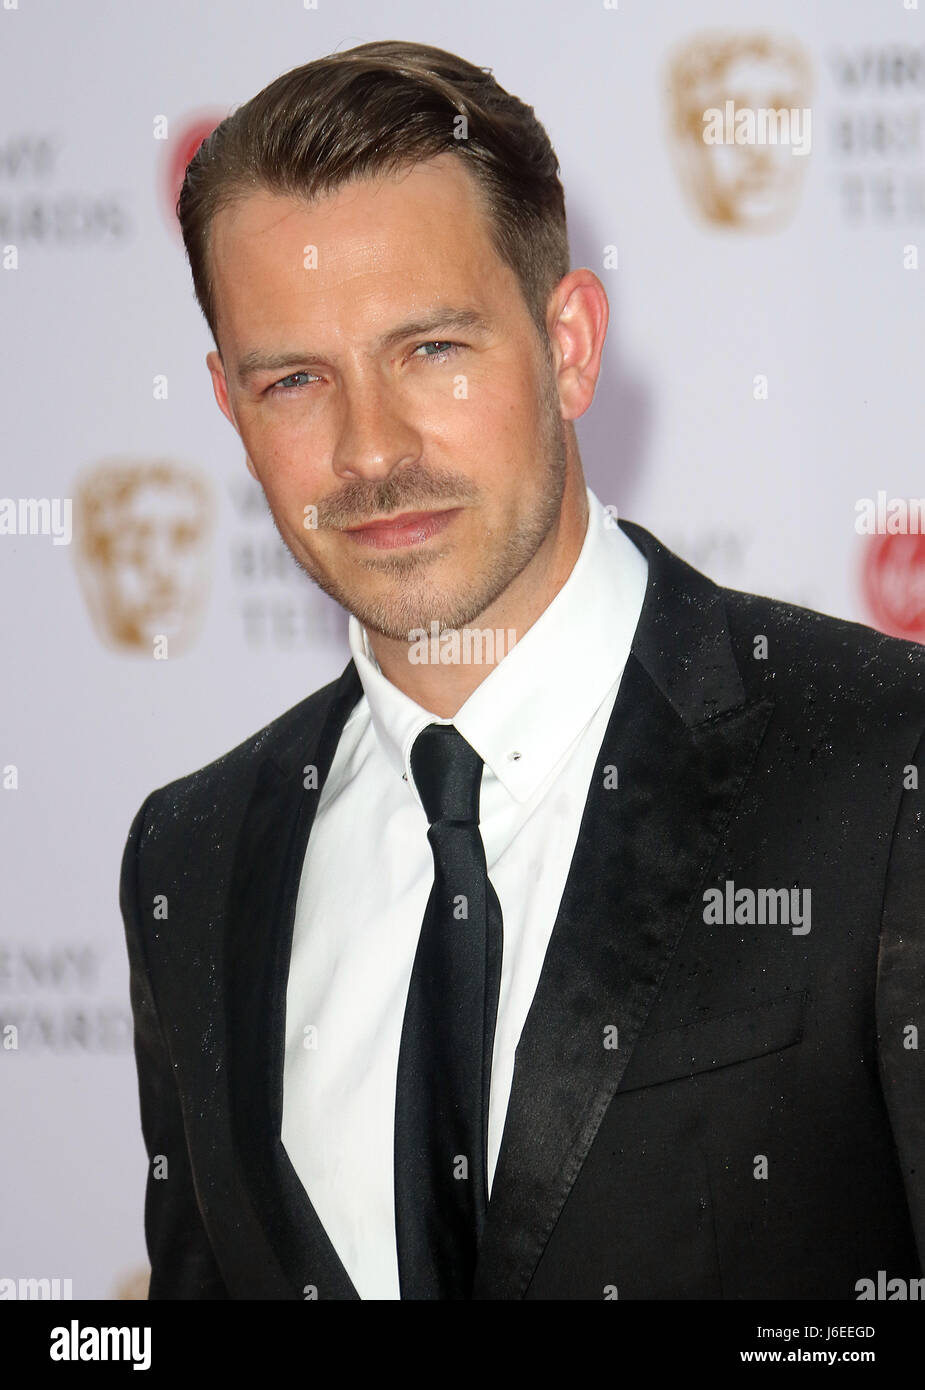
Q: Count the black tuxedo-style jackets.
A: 1